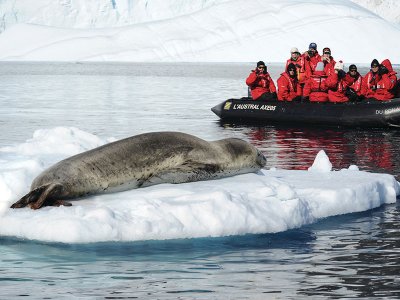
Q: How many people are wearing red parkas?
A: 10